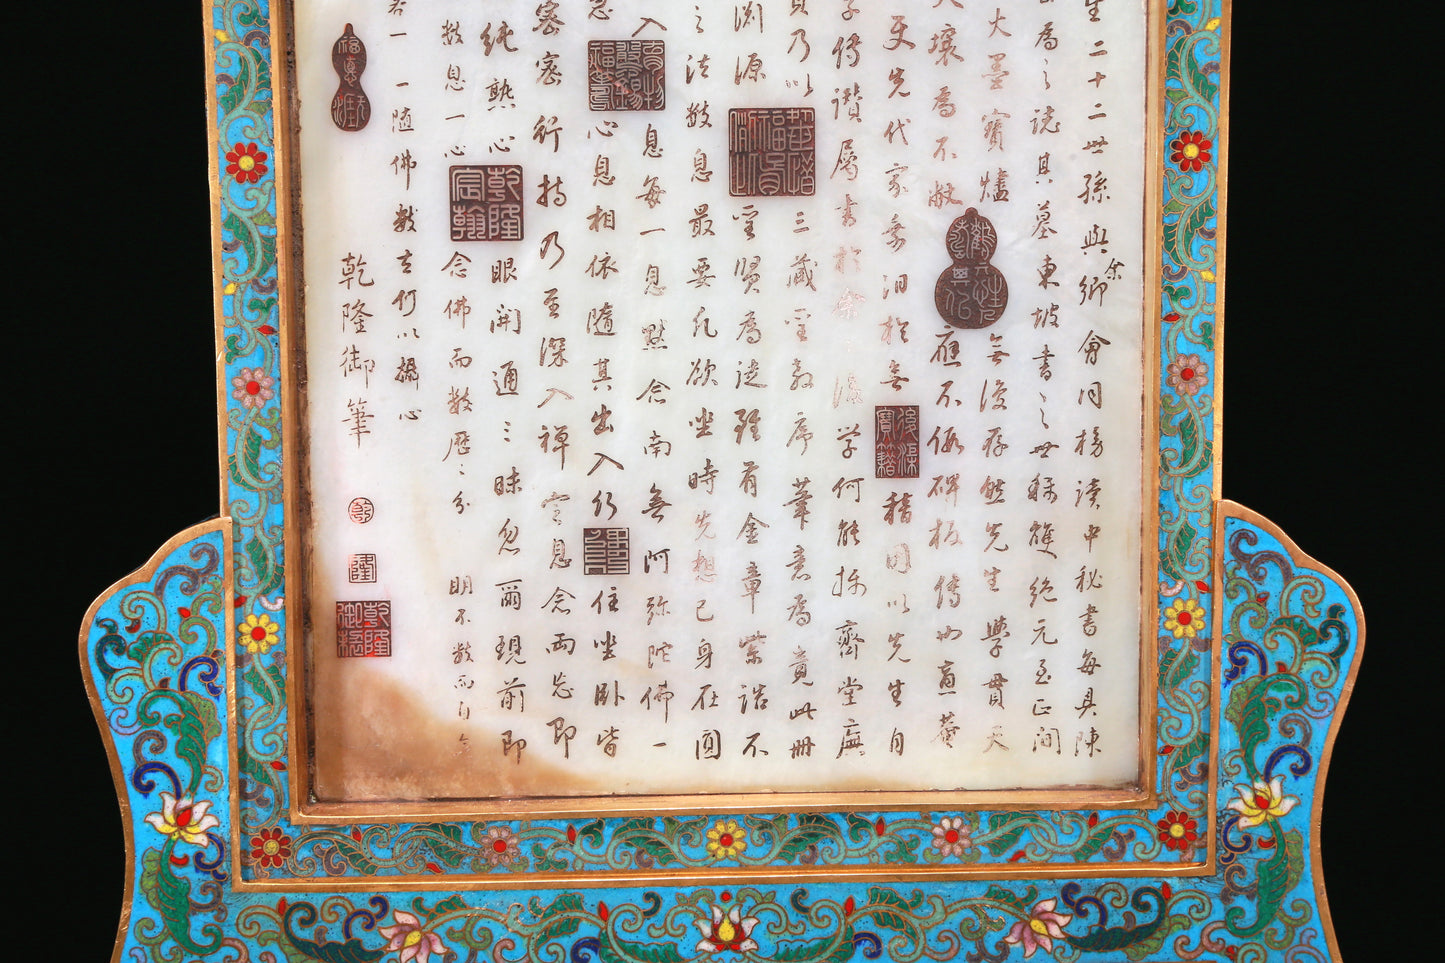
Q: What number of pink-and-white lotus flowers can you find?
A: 2